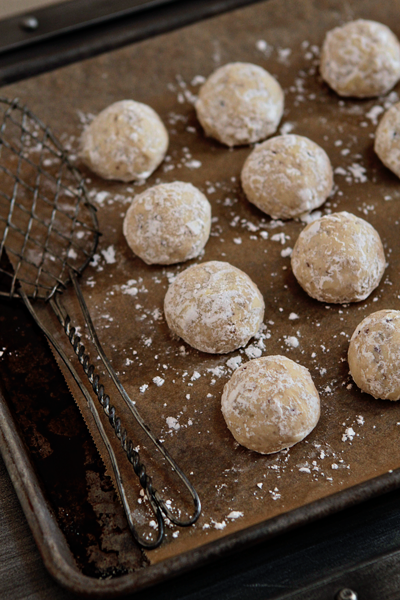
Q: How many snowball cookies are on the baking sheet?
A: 10